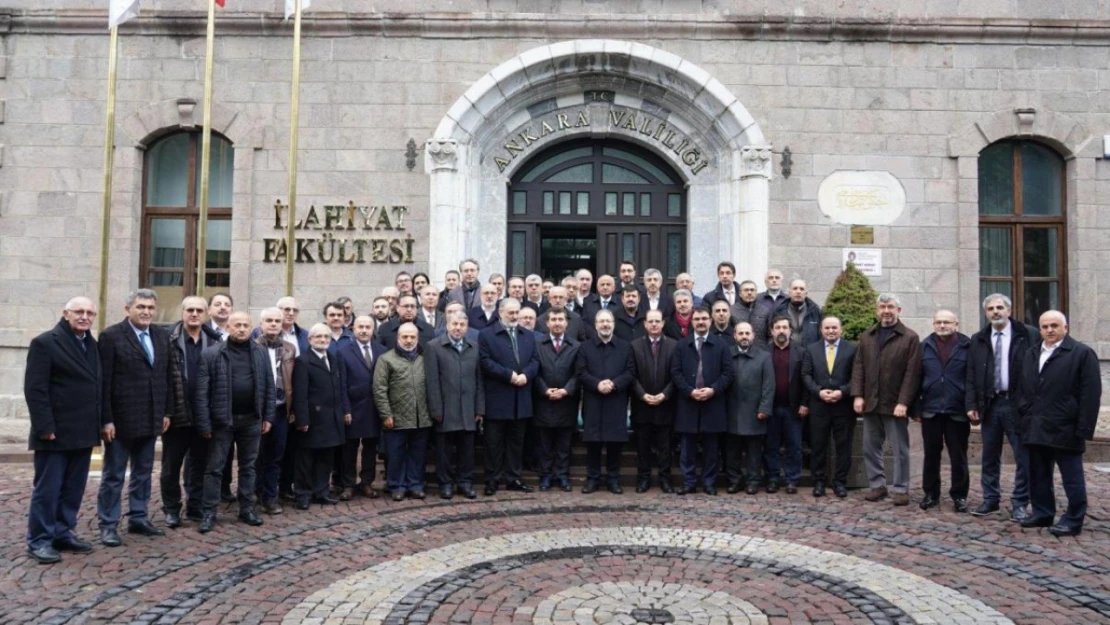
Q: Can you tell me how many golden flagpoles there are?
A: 3